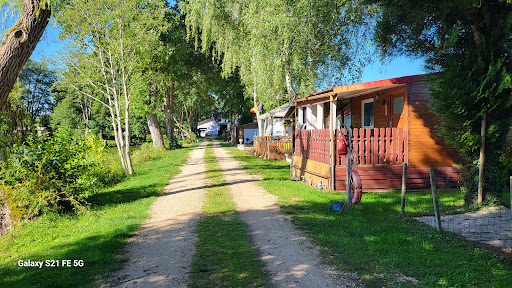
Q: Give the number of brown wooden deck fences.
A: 2